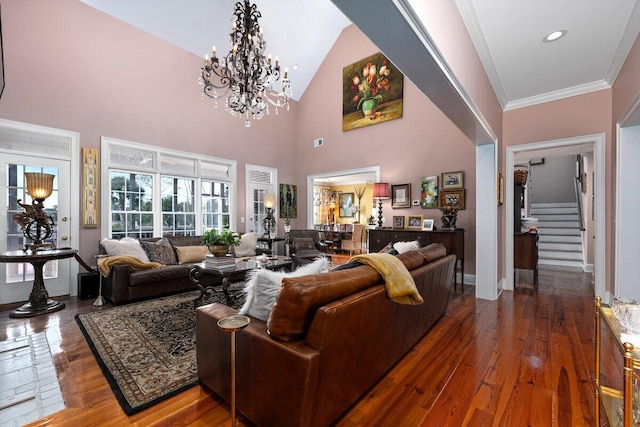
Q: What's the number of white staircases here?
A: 1